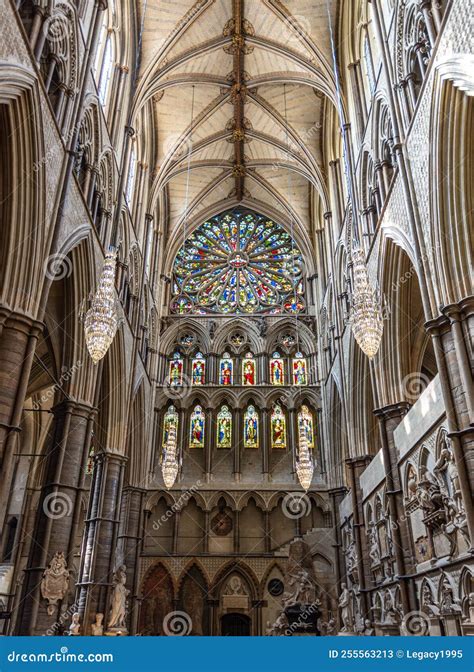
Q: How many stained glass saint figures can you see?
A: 12